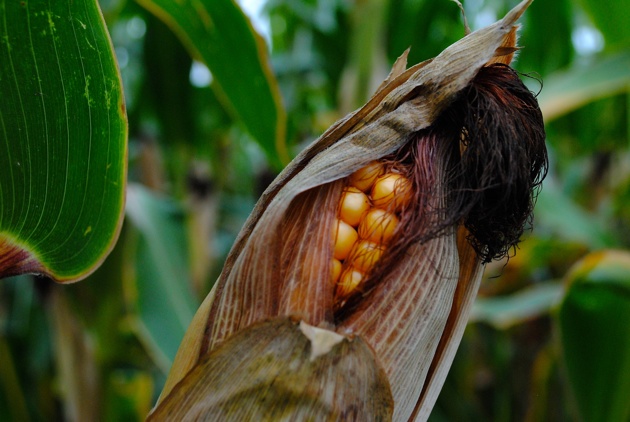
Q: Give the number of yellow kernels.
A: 8